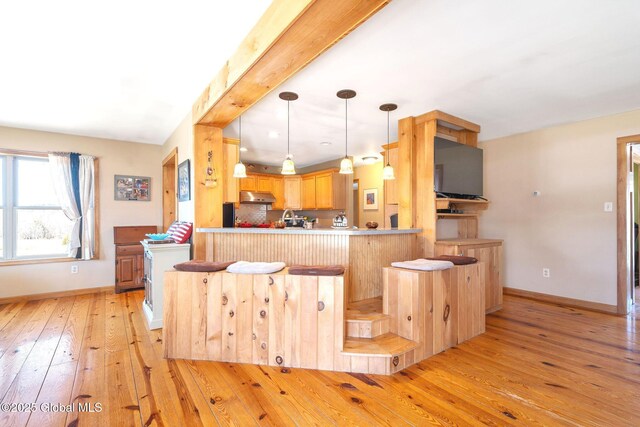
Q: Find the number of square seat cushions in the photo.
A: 5